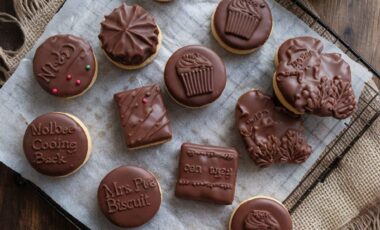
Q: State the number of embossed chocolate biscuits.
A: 11